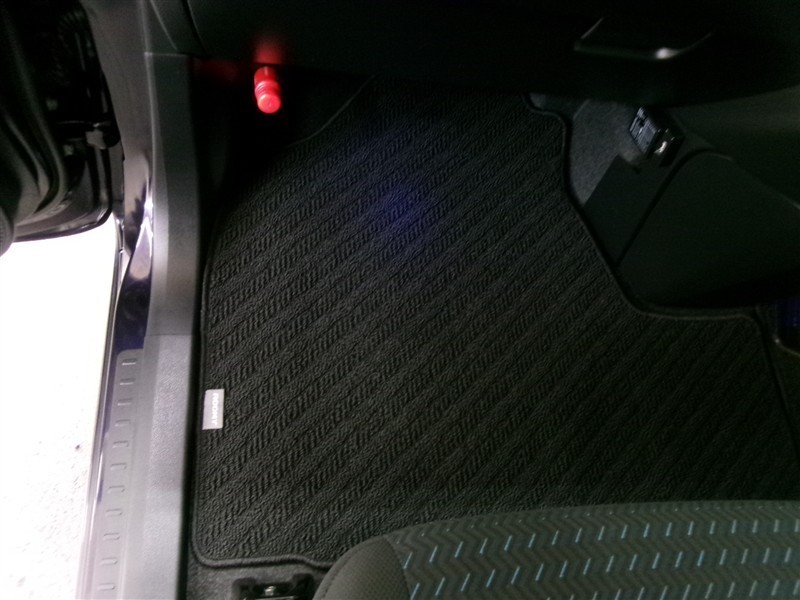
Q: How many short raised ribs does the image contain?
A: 11